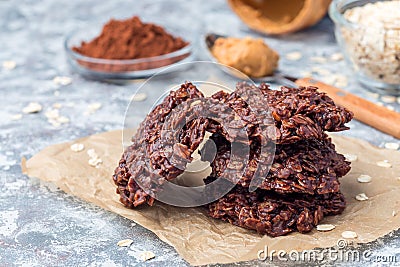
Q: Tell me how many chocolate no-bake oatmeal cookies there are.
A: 4